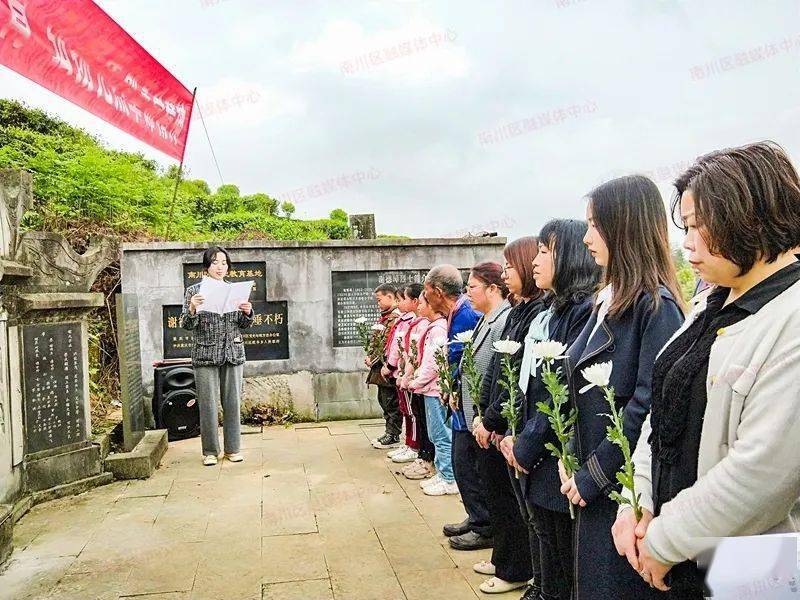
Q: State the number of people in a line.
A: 10